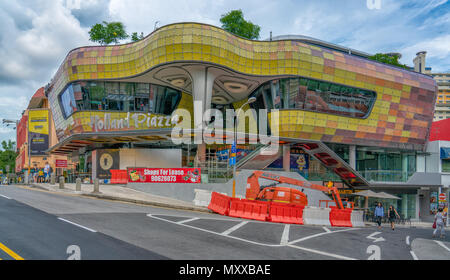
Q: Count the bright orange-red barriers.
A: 5